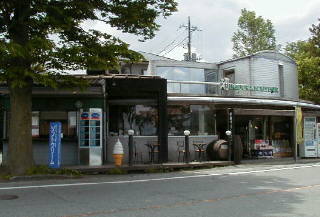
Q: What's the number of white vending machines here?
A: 2